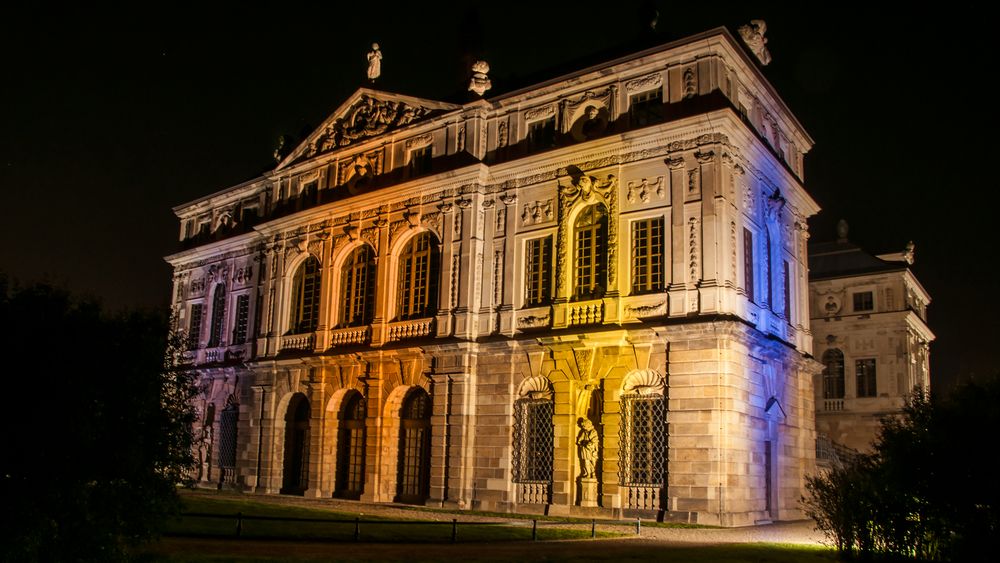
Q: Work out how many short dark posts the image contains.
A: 6